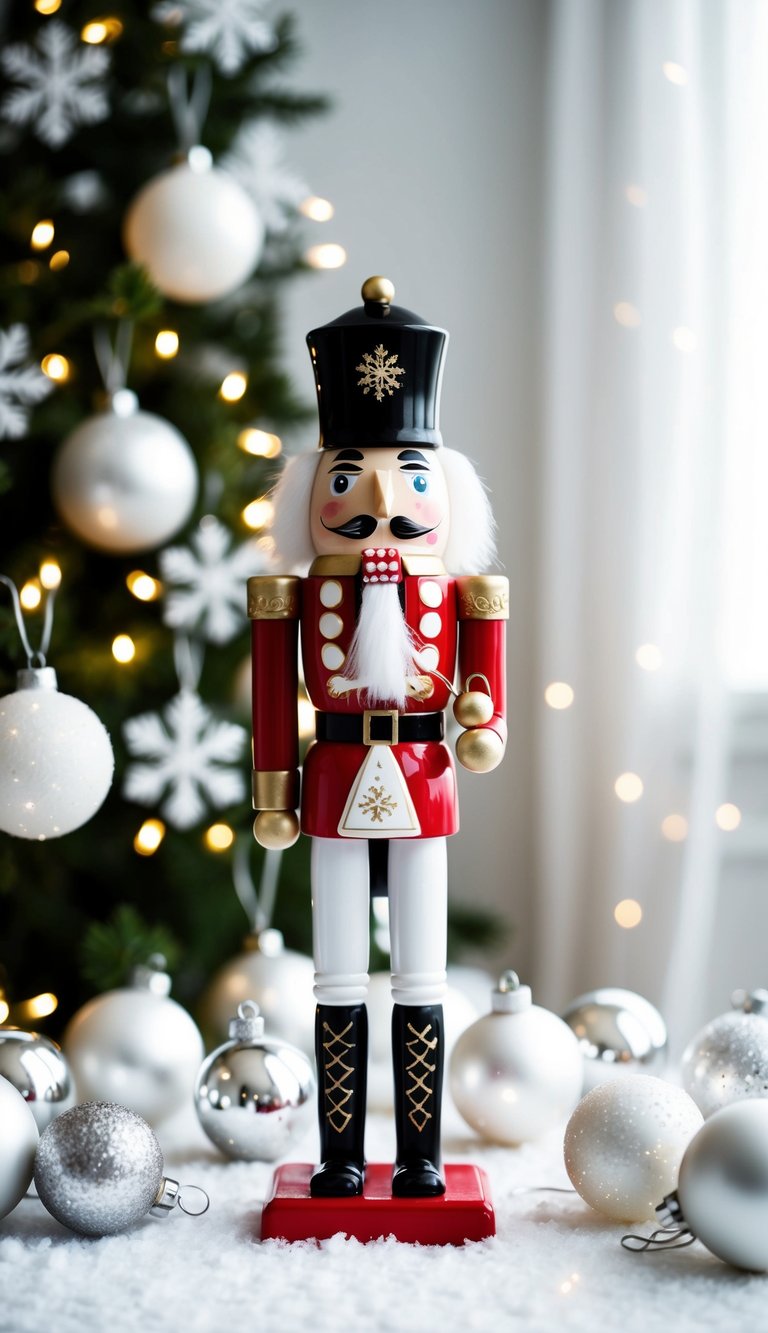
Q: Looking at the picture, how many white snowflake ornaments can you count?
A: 6